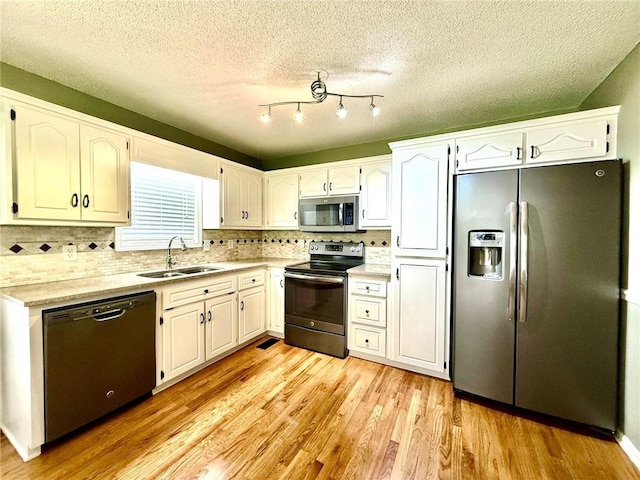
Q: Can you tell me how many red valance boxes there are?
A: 0